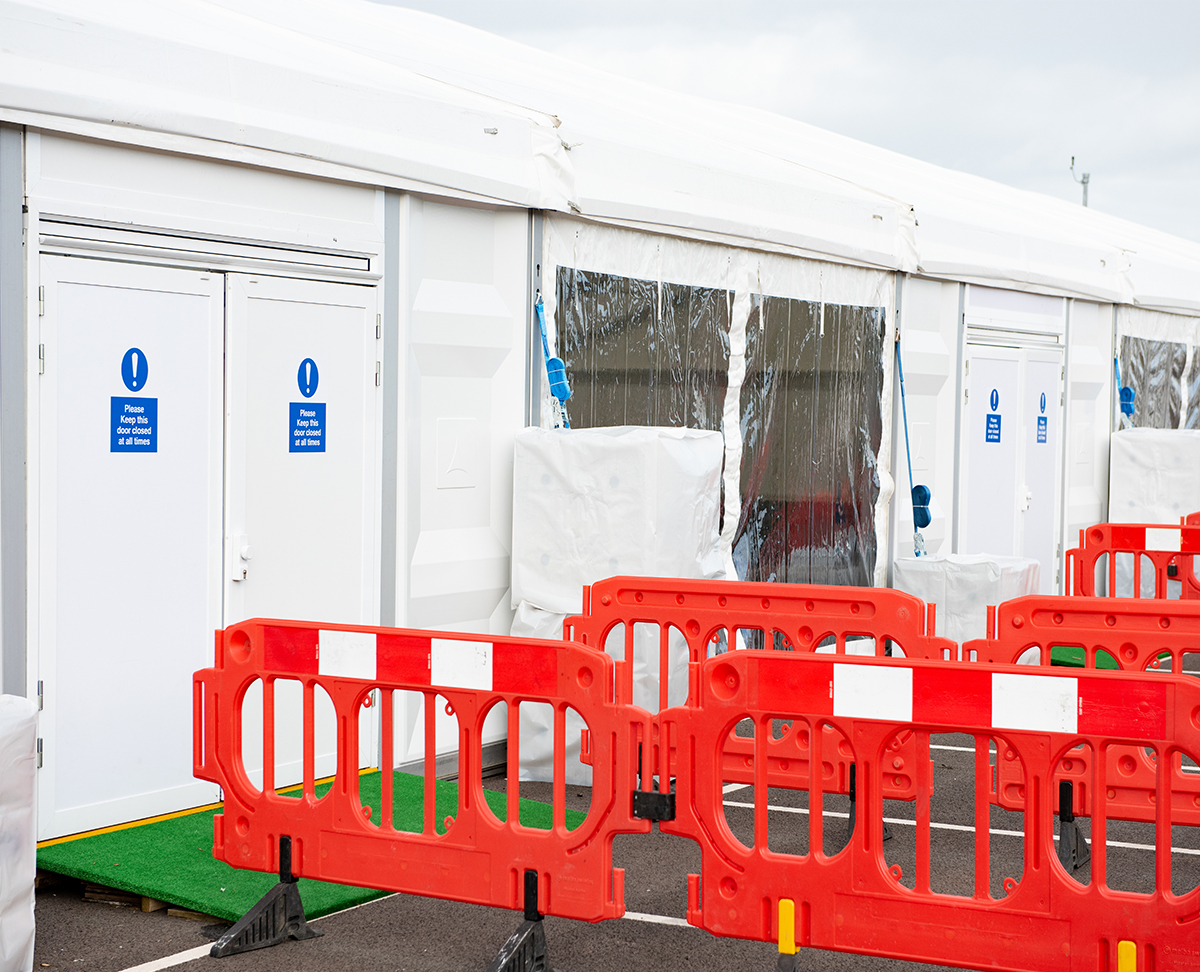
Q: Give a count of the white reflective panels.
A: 5